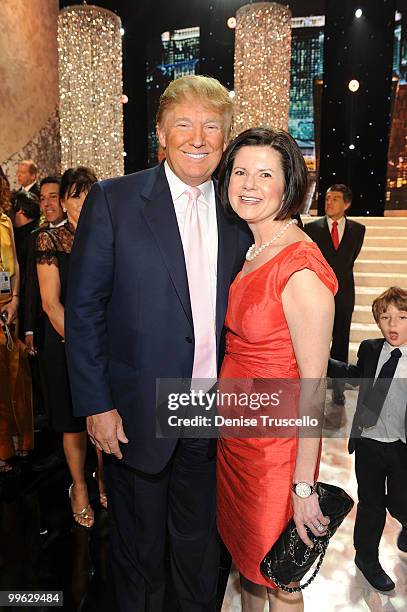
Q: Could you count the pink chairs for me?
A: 0